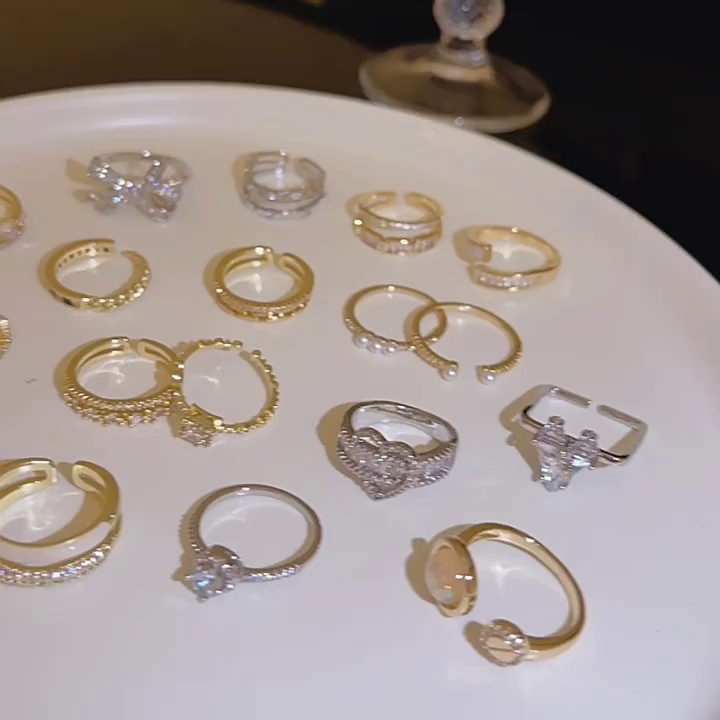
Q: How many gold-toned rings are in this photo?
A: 12